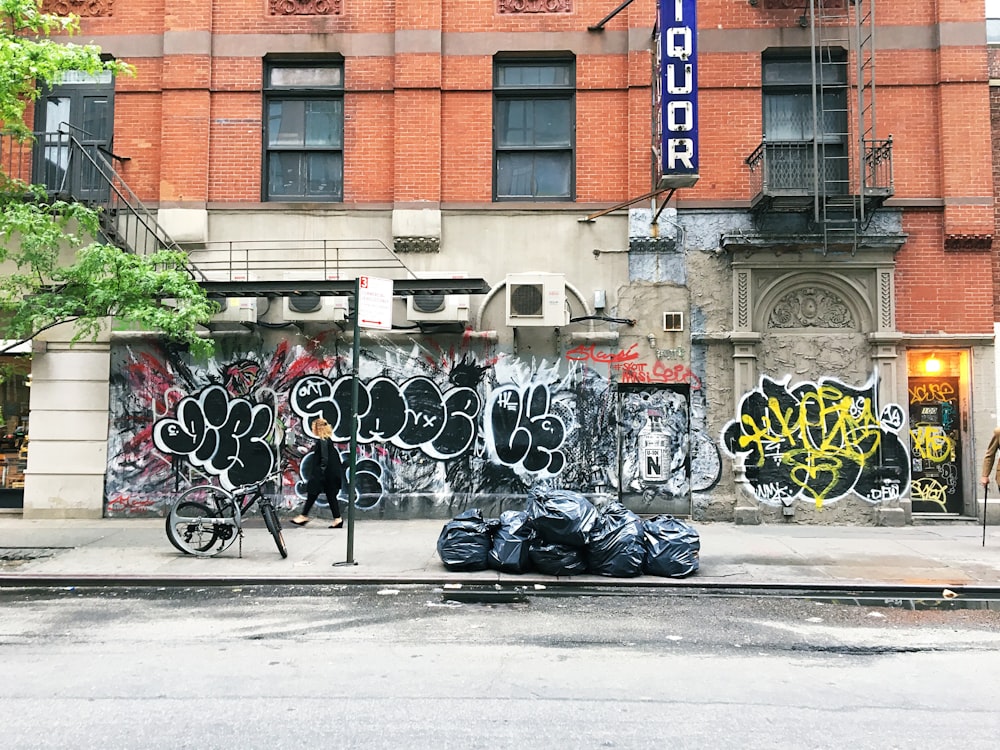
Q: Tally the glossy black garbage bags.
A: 6